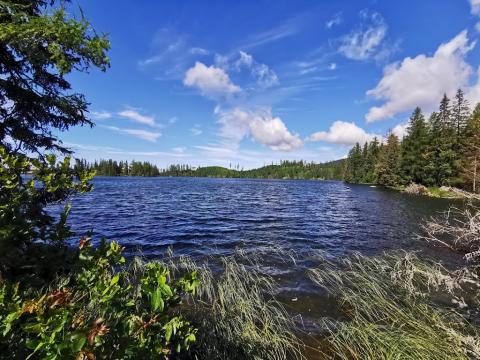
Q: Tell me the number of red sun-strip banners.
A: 0